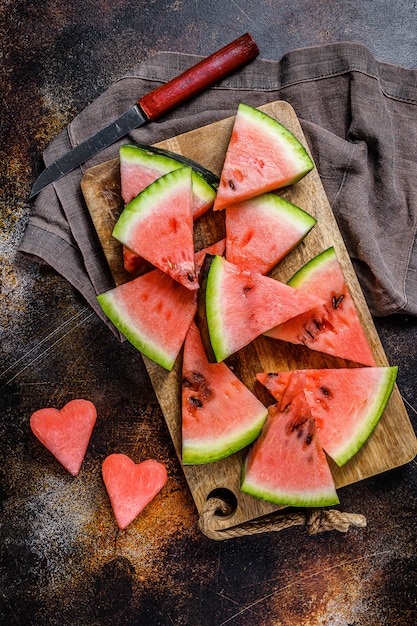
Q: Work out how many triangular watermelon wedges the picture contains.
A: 10